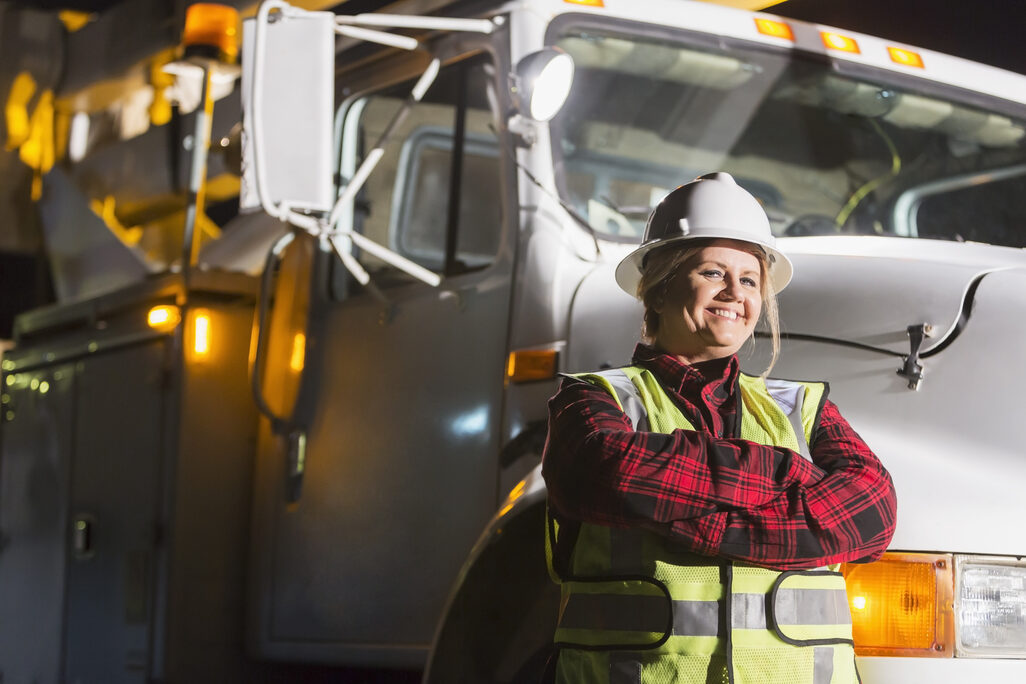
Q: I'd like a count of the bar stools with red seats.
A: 0